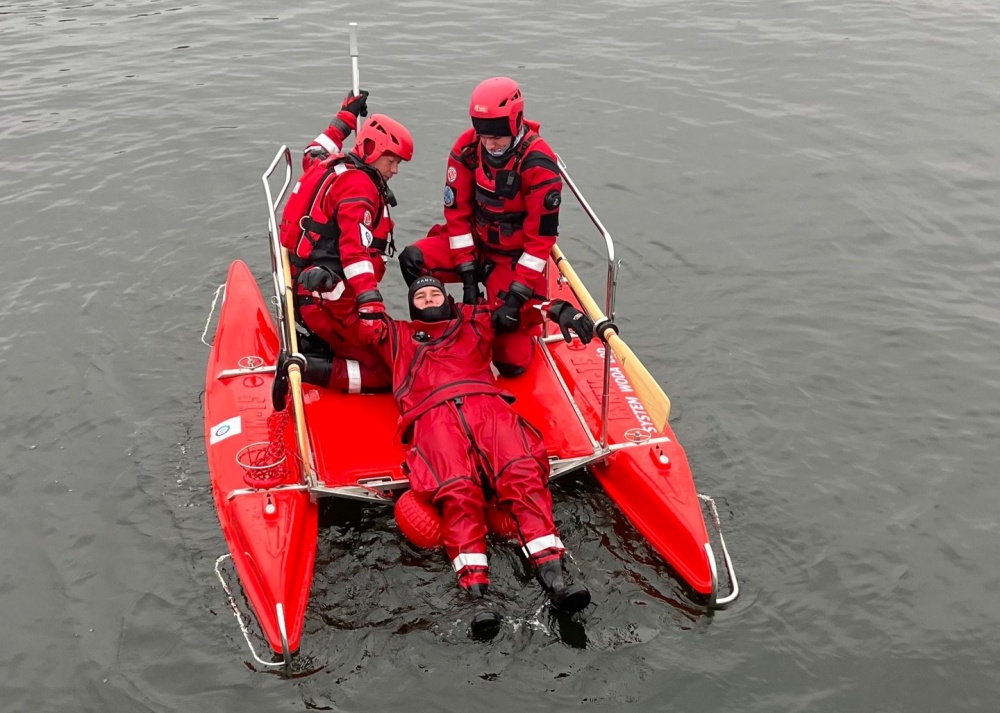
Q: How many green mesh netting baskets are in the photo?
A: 0